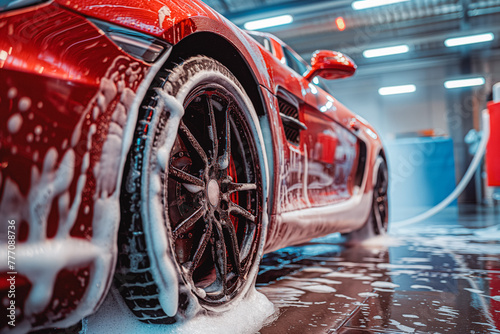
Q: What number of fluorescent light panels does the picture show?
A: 6